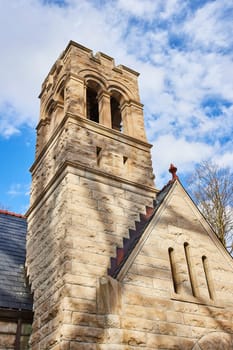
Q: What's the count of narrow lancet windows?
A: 3